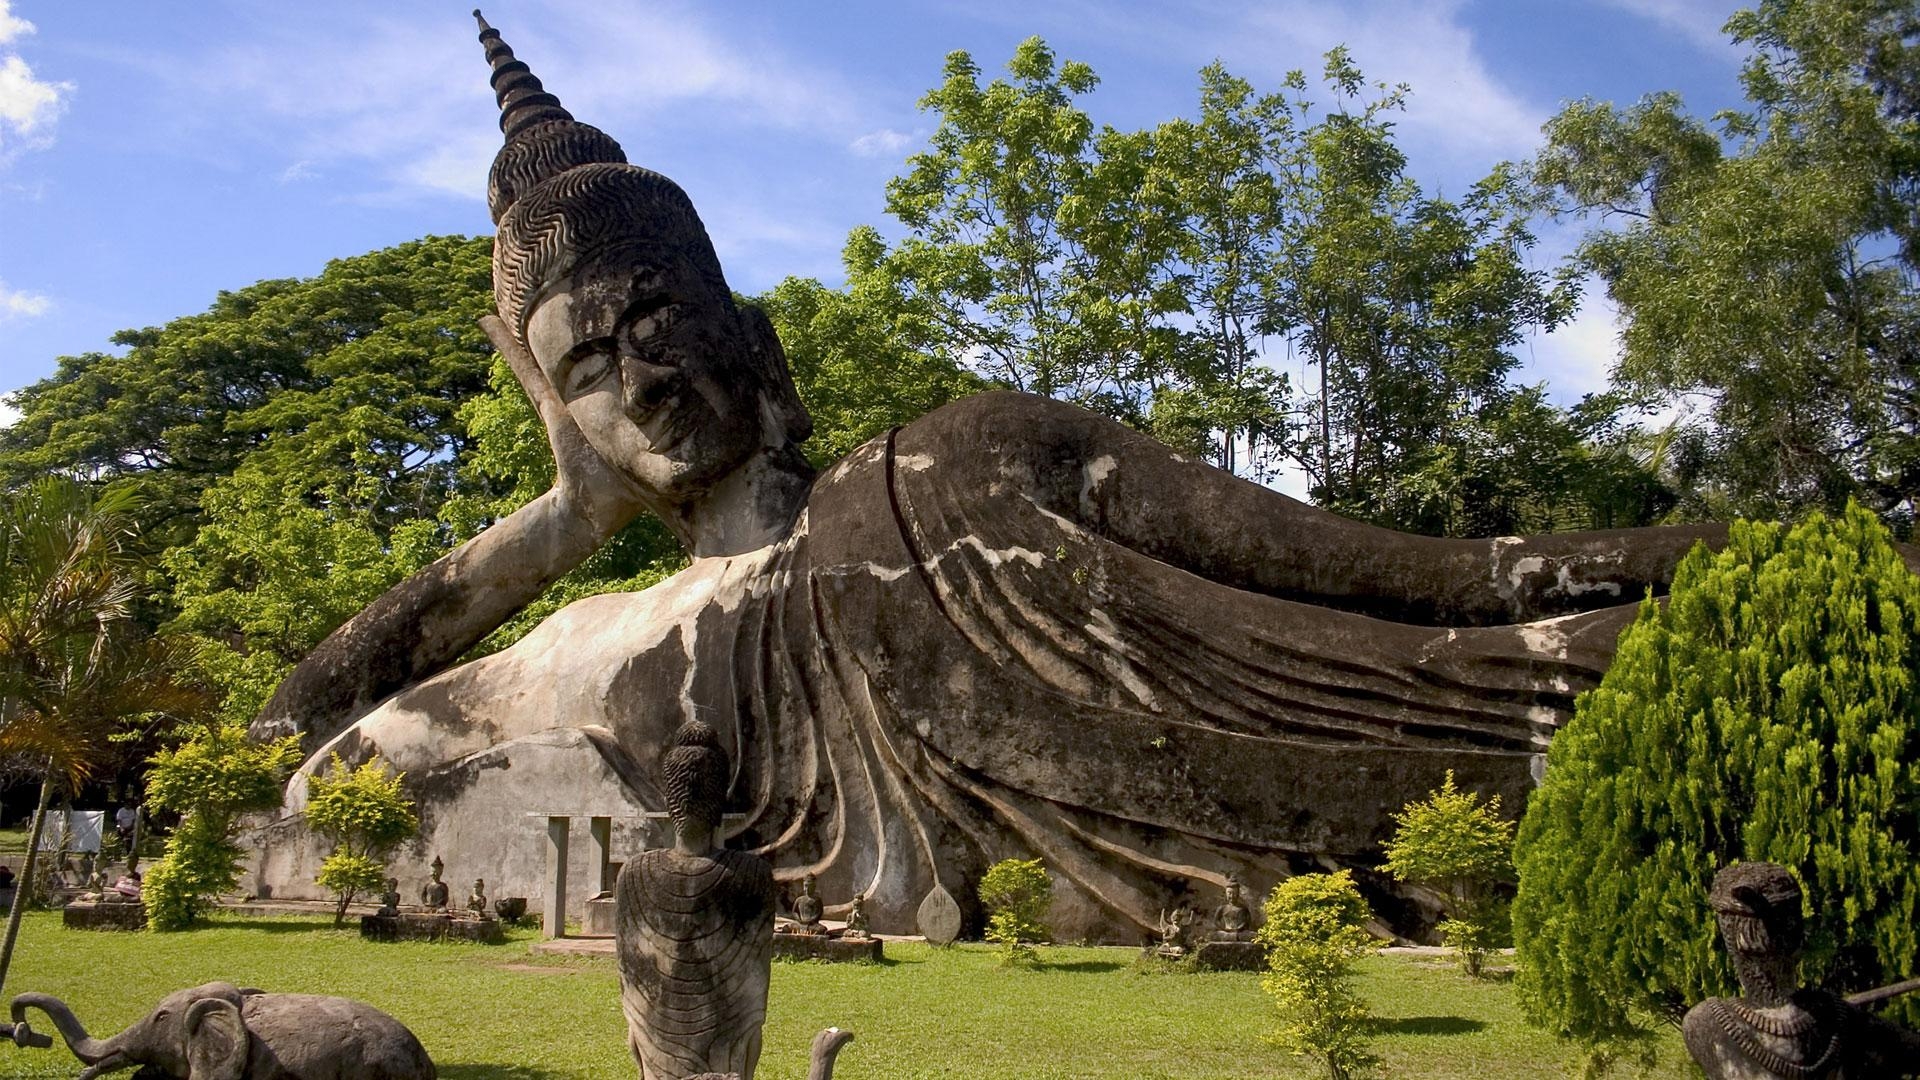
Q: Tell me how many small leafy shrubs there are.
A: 5